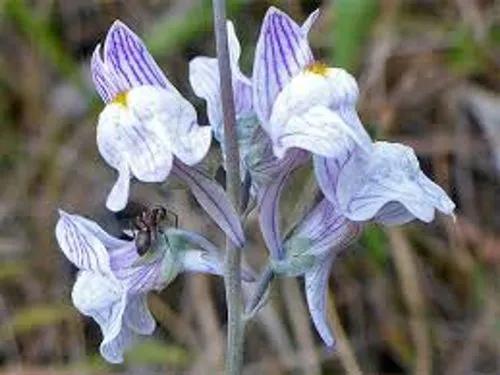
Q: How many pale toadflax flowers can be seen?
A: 5